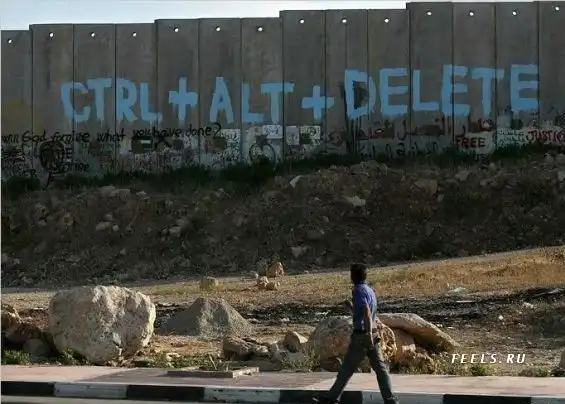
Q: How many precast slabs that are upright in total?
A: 14